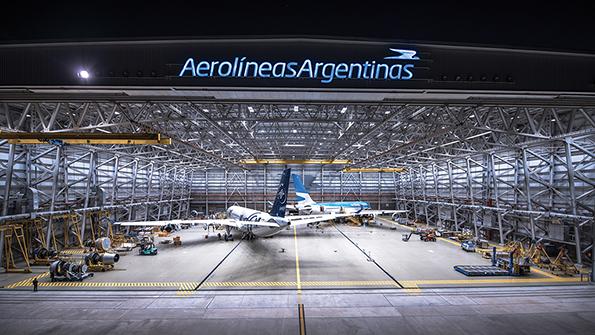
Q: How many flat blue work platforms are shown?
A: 1